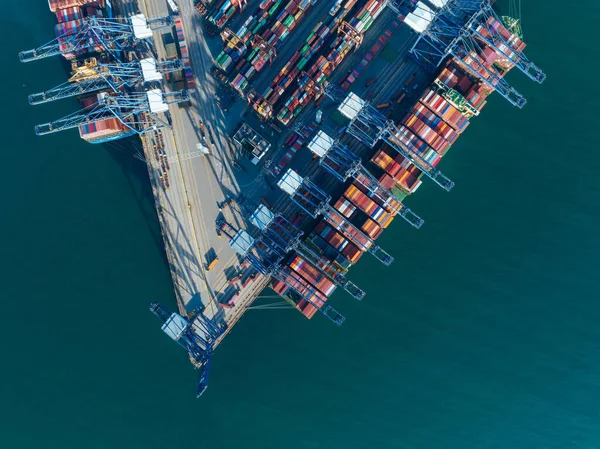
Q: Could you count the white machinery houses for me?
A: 11